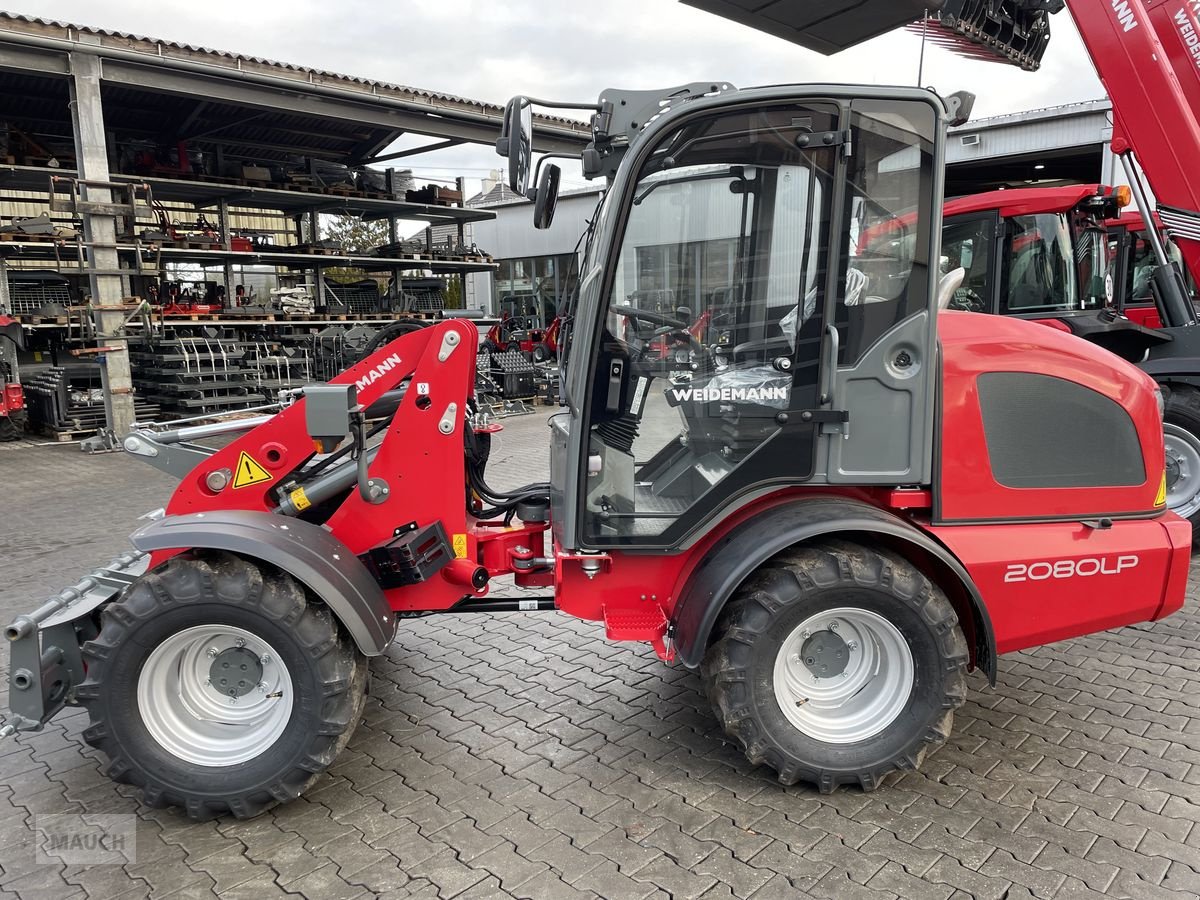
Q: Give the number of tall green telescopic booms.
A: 0